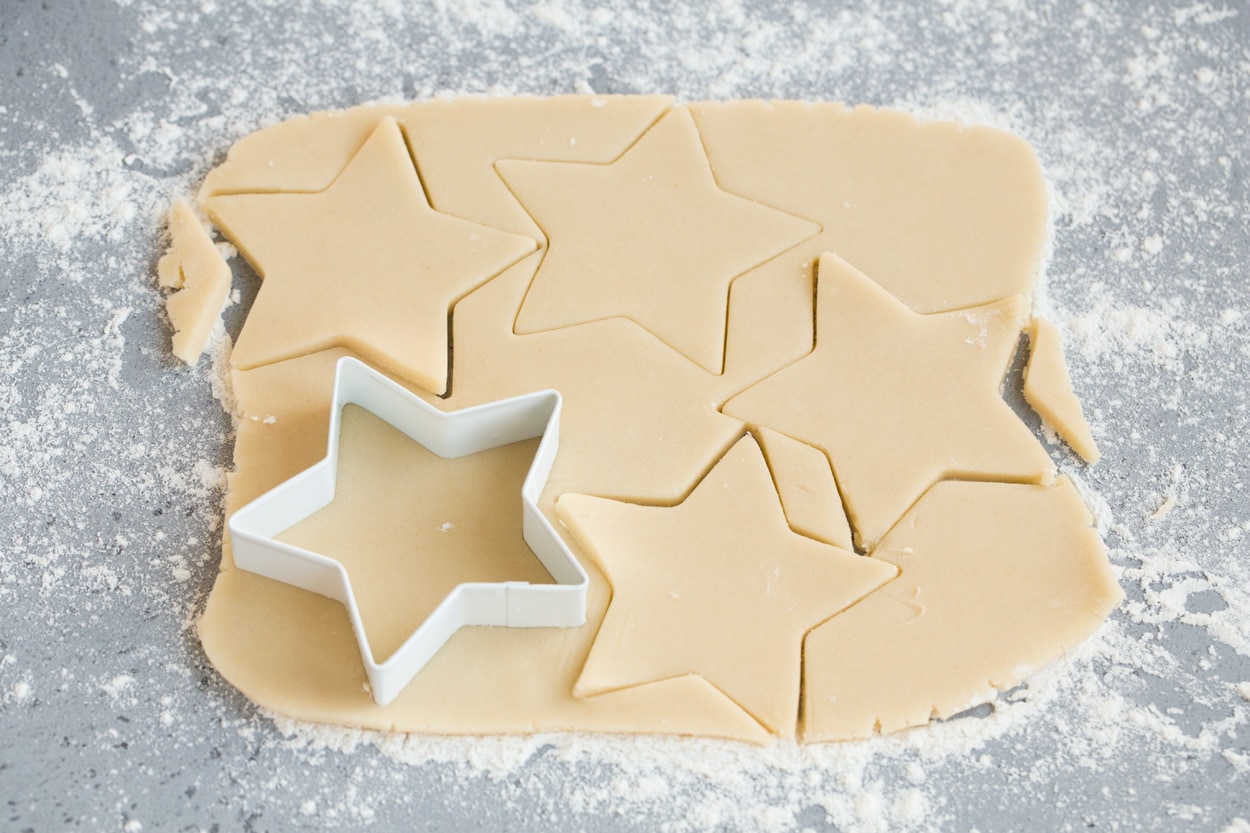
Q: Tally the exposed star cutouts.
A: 4